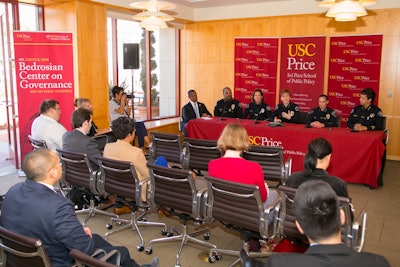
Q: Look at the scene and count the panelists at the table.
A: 6